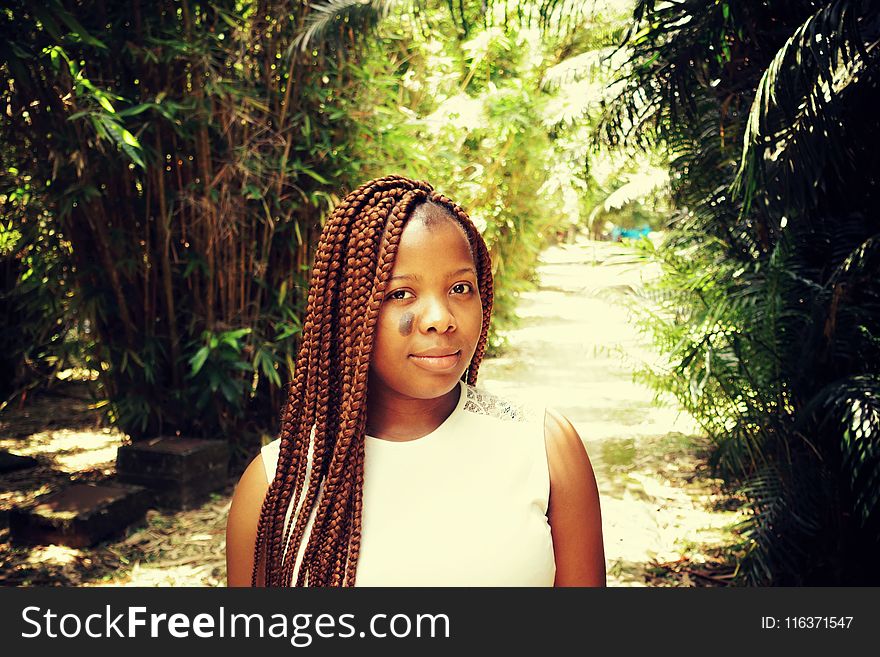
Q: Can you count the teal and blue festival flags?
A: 0